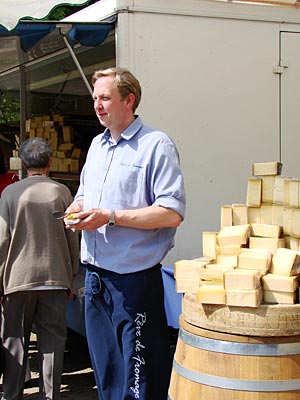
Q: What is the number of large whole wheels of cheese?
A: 1